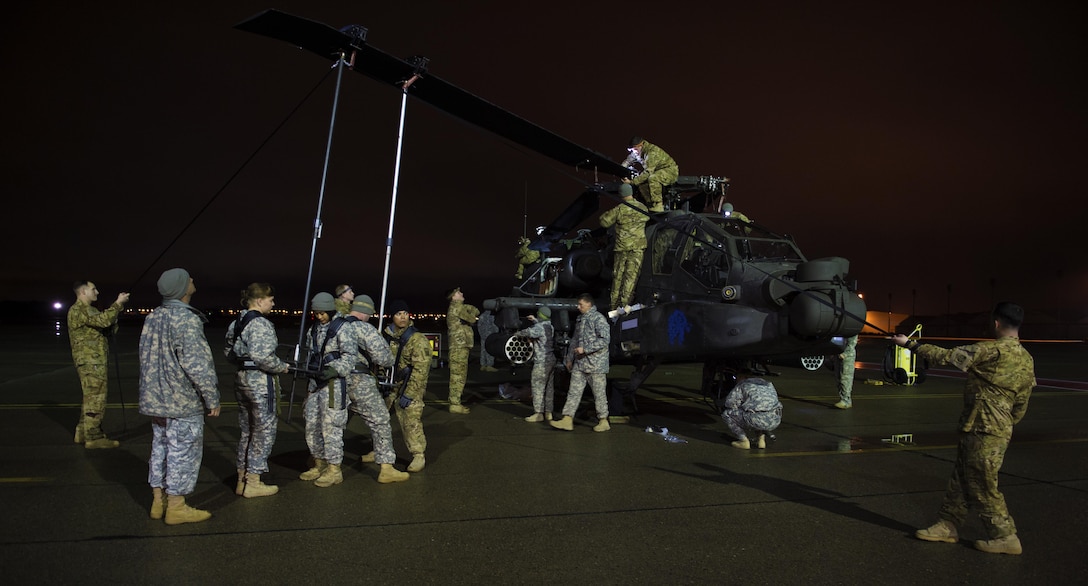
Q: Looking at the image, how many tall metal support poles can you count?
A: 2